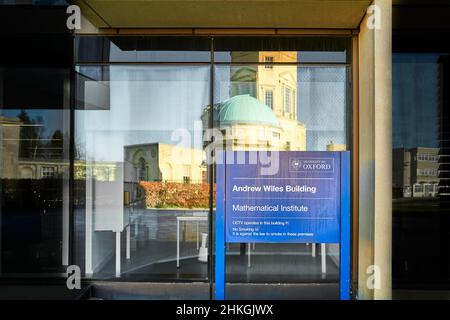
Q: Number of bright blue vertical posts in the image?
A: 2